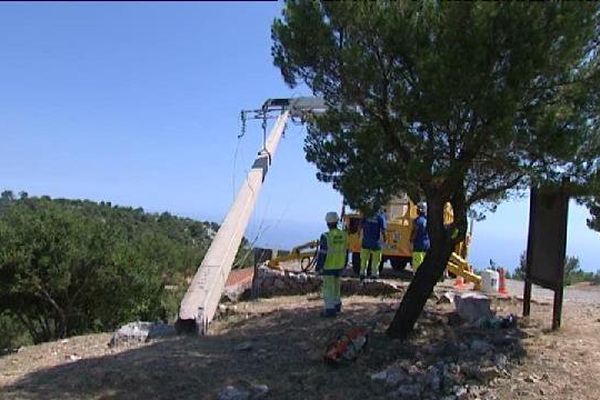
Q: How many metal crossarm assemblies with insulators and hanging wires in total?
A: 1